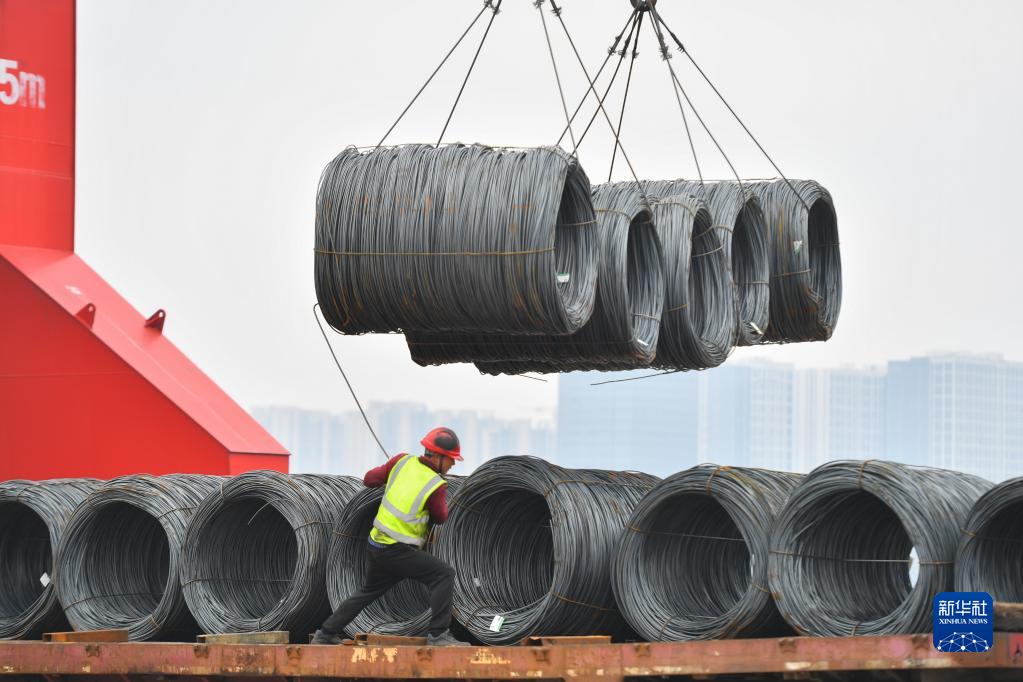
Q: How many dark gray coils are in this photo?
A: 13